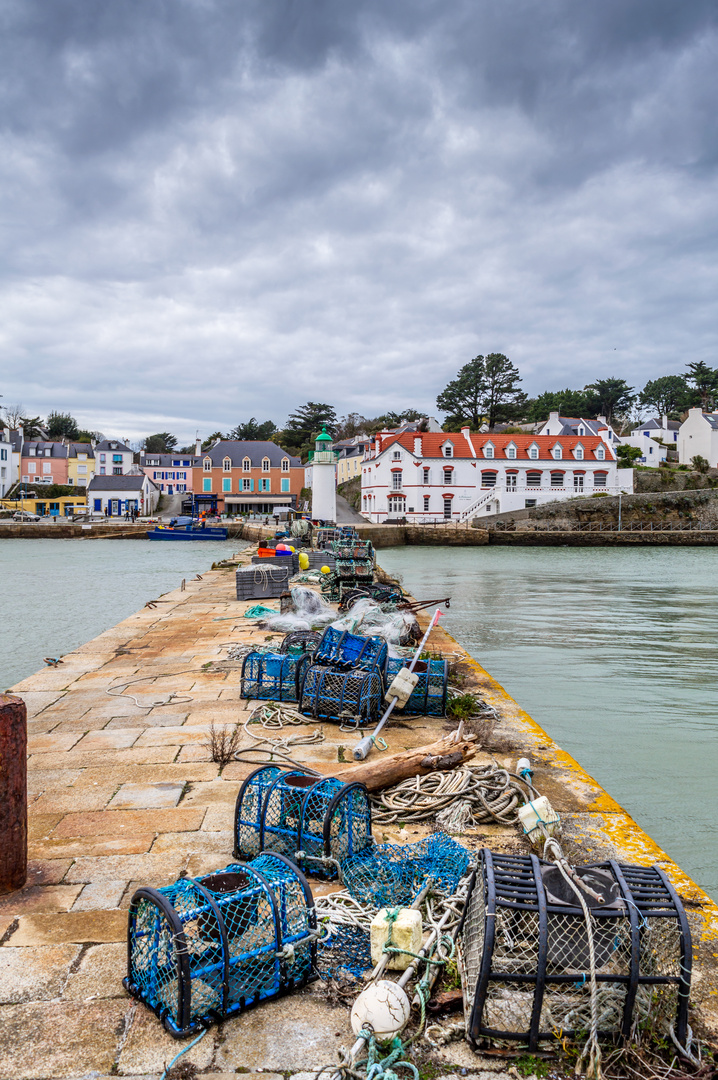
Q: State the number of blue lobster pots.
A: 6